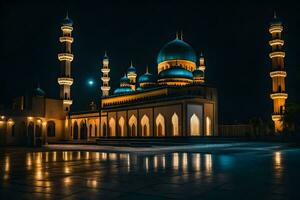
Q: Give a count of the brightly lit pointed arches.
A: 8